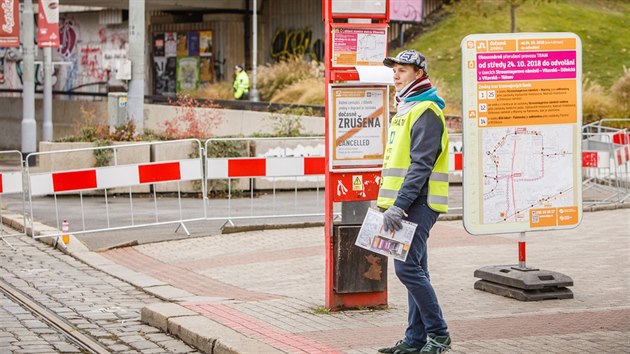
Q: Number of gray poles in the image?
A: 4